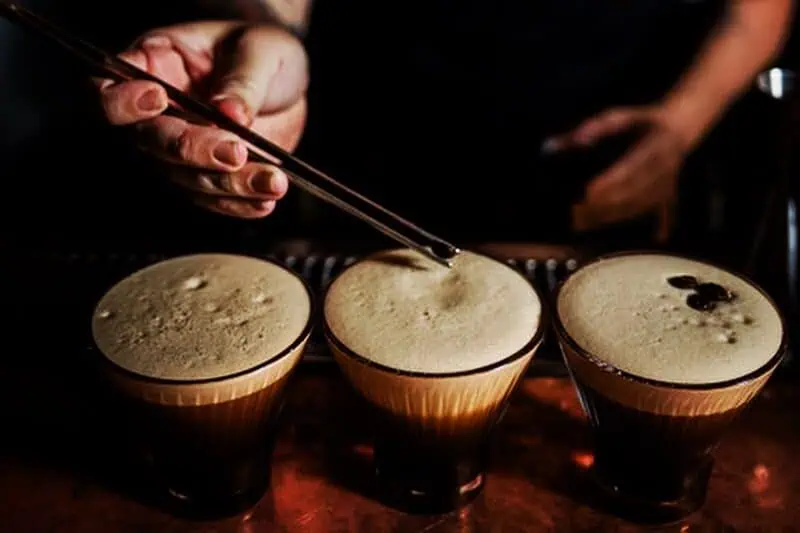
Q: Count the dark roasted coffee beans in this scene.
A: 4